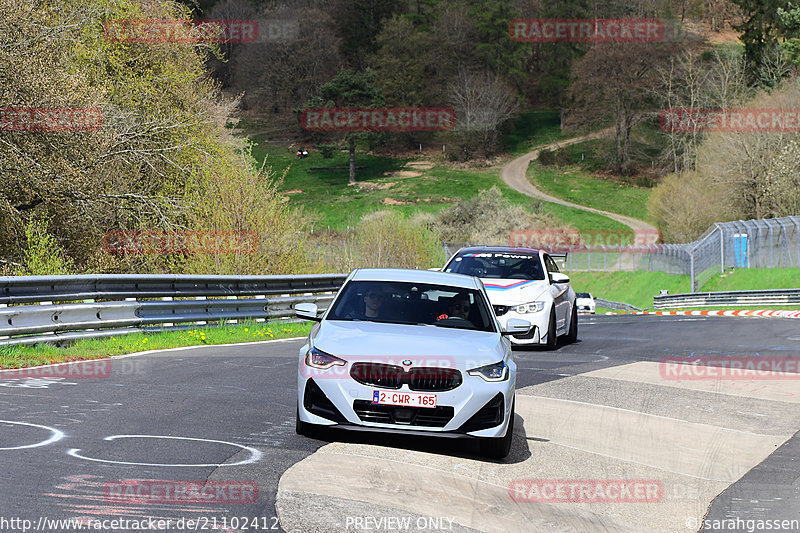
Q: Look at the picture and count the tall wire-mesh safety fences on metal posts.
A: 1